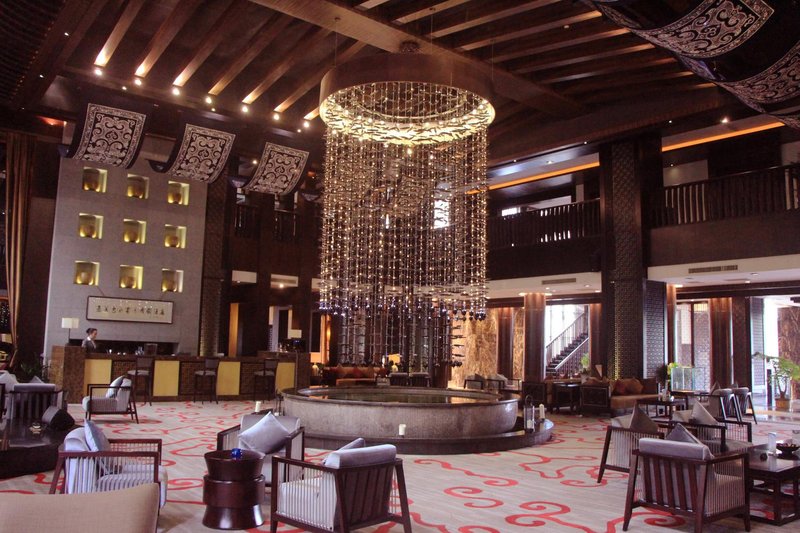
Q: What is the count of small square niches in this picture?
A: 9